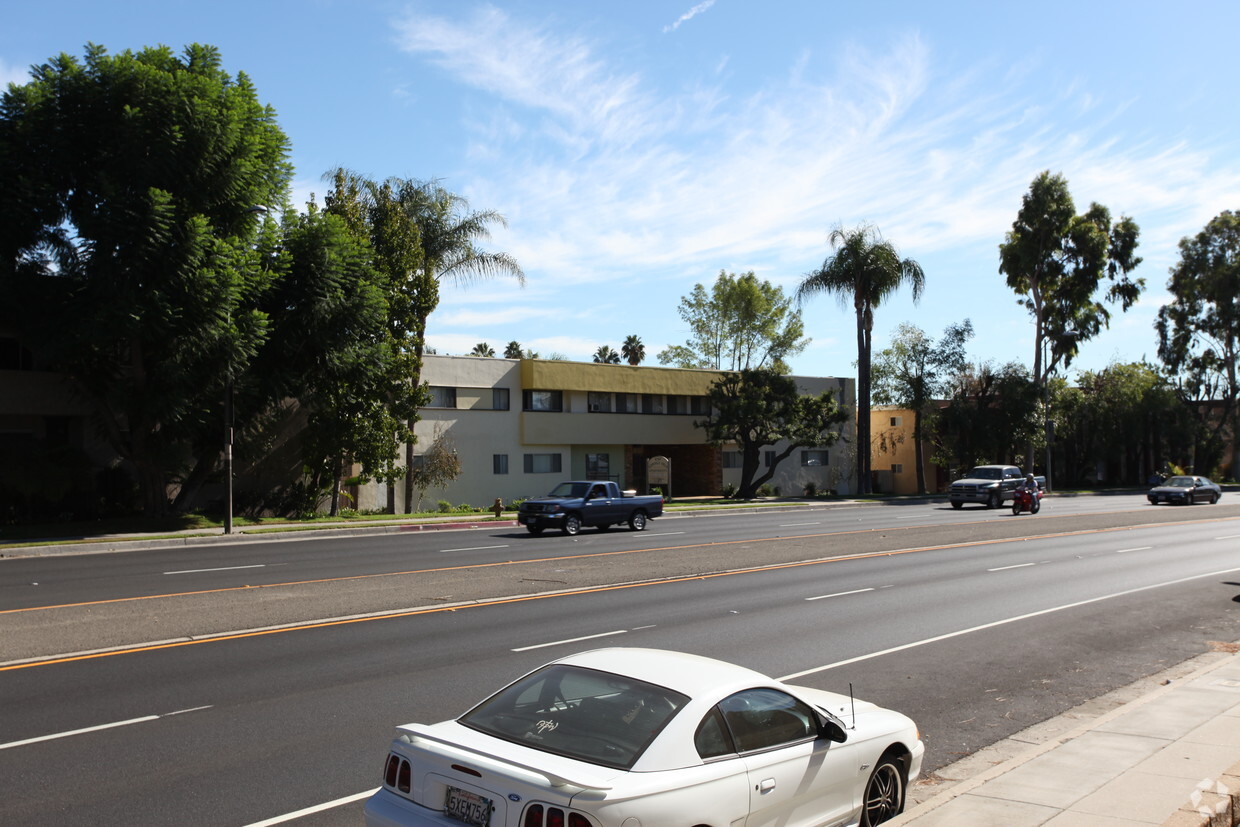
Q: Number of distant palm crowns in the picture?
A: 4